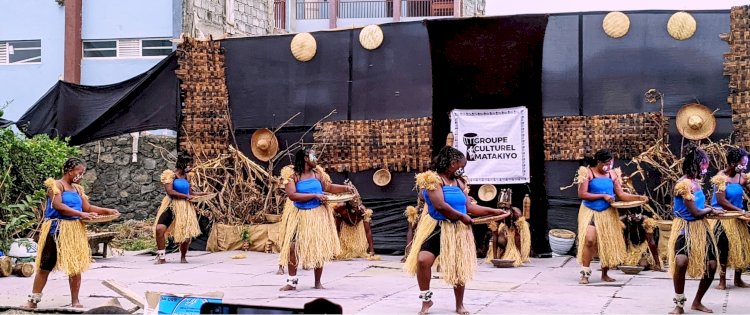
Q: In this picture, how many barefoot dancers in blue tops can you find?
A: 7